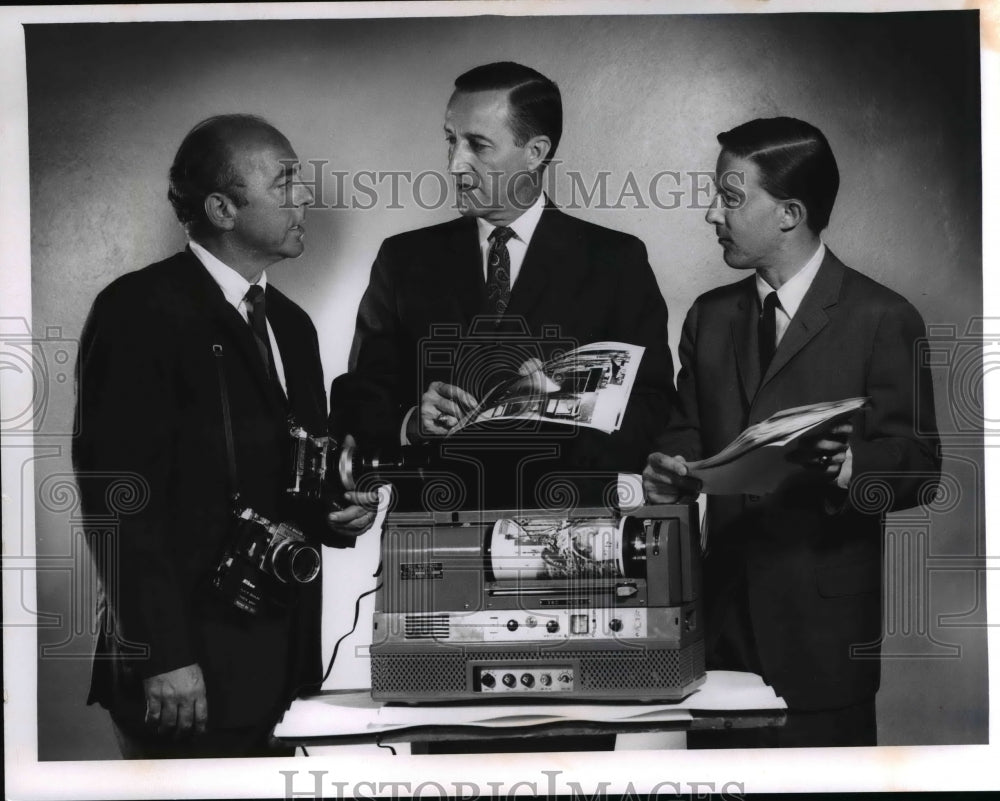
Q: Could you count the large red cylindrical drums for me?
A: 0